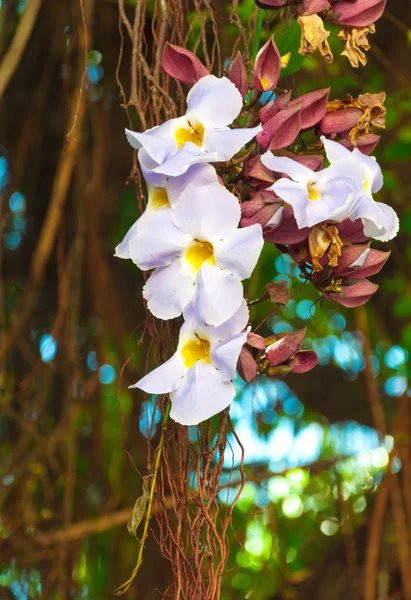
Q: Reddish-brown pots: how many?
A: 0